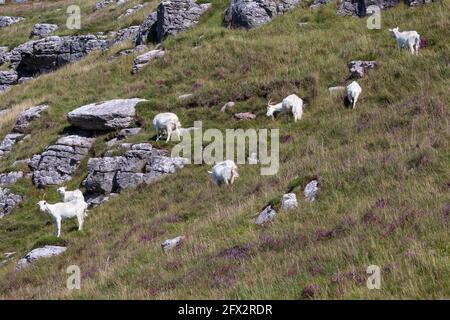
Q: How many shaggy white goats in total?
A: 7